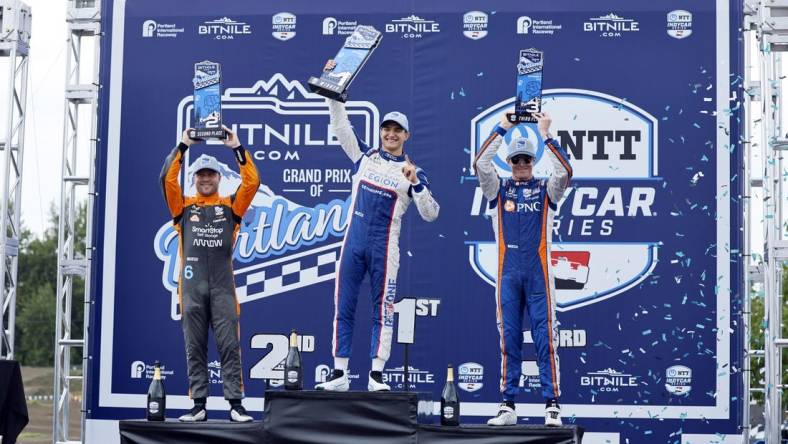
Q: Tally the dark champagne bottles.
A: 3